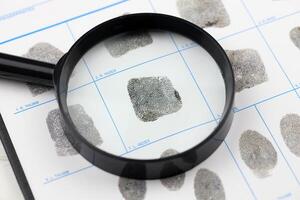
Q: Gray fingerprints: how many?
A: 12